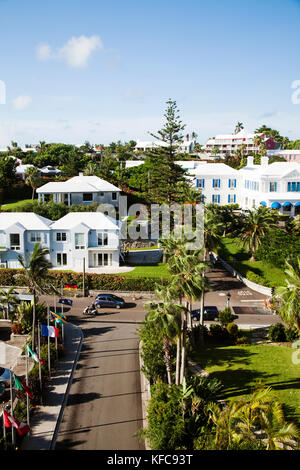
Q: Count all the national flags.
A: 7